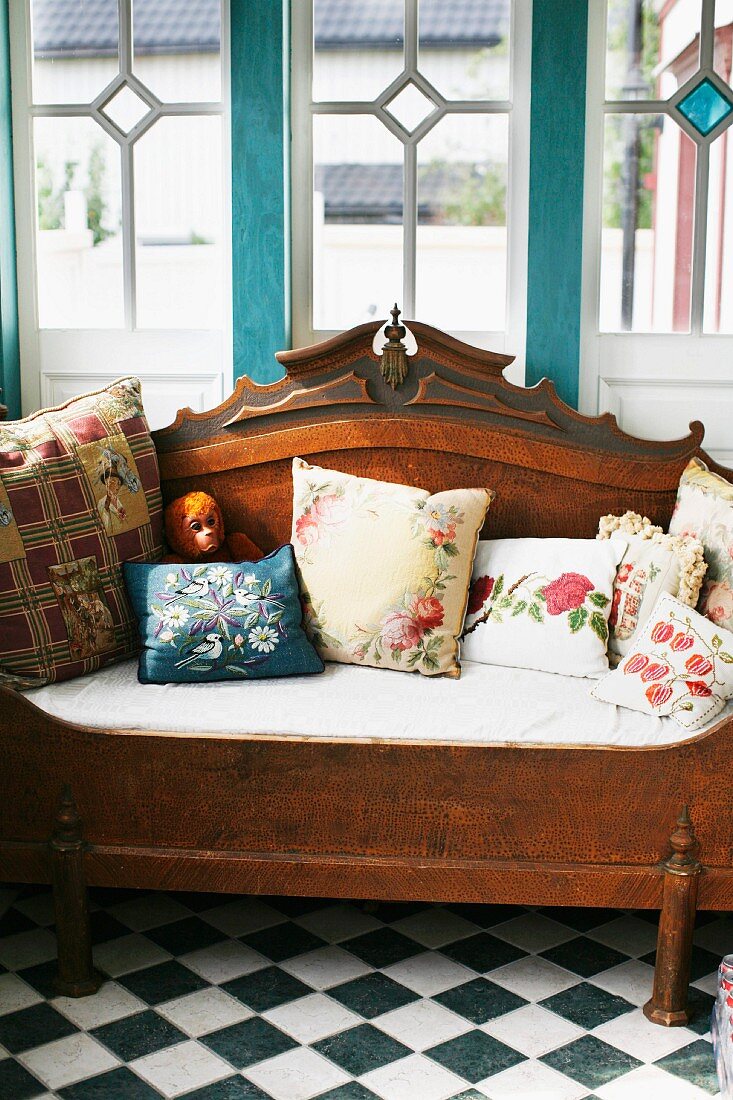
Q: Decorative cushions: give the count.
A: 7